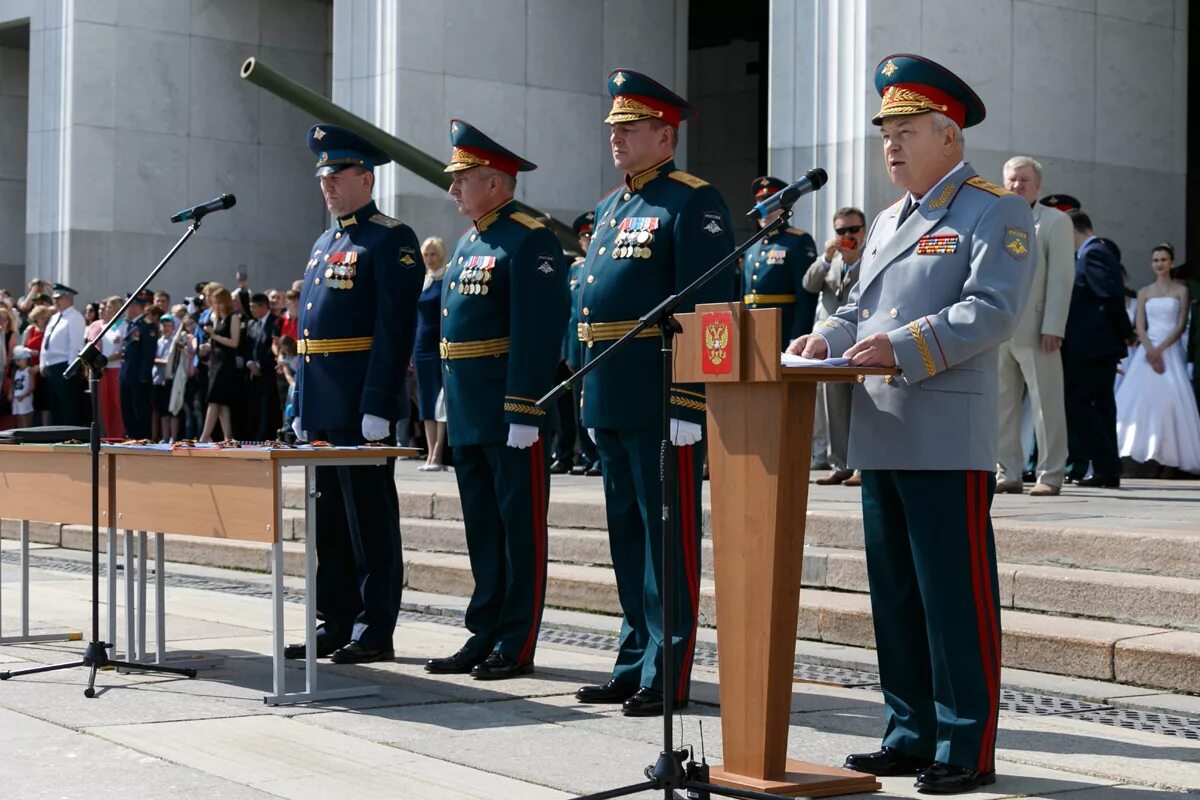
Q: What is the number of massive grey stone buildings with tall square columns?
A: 1